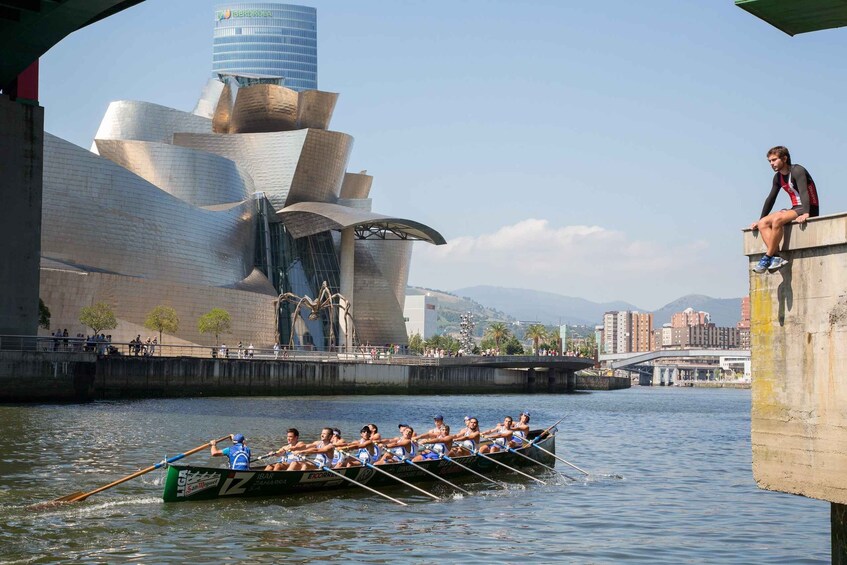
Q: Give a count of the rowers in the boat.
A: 14